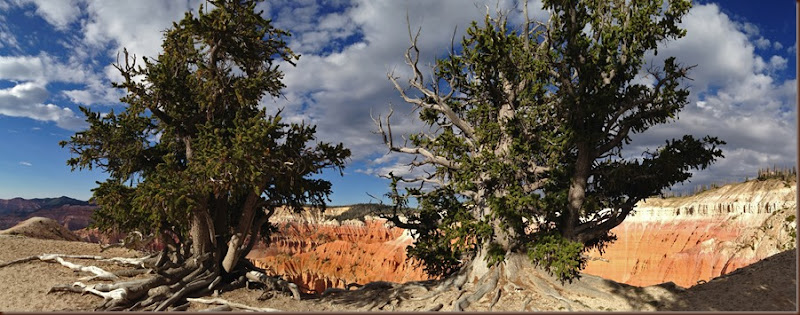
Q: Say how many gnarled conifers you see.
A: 2